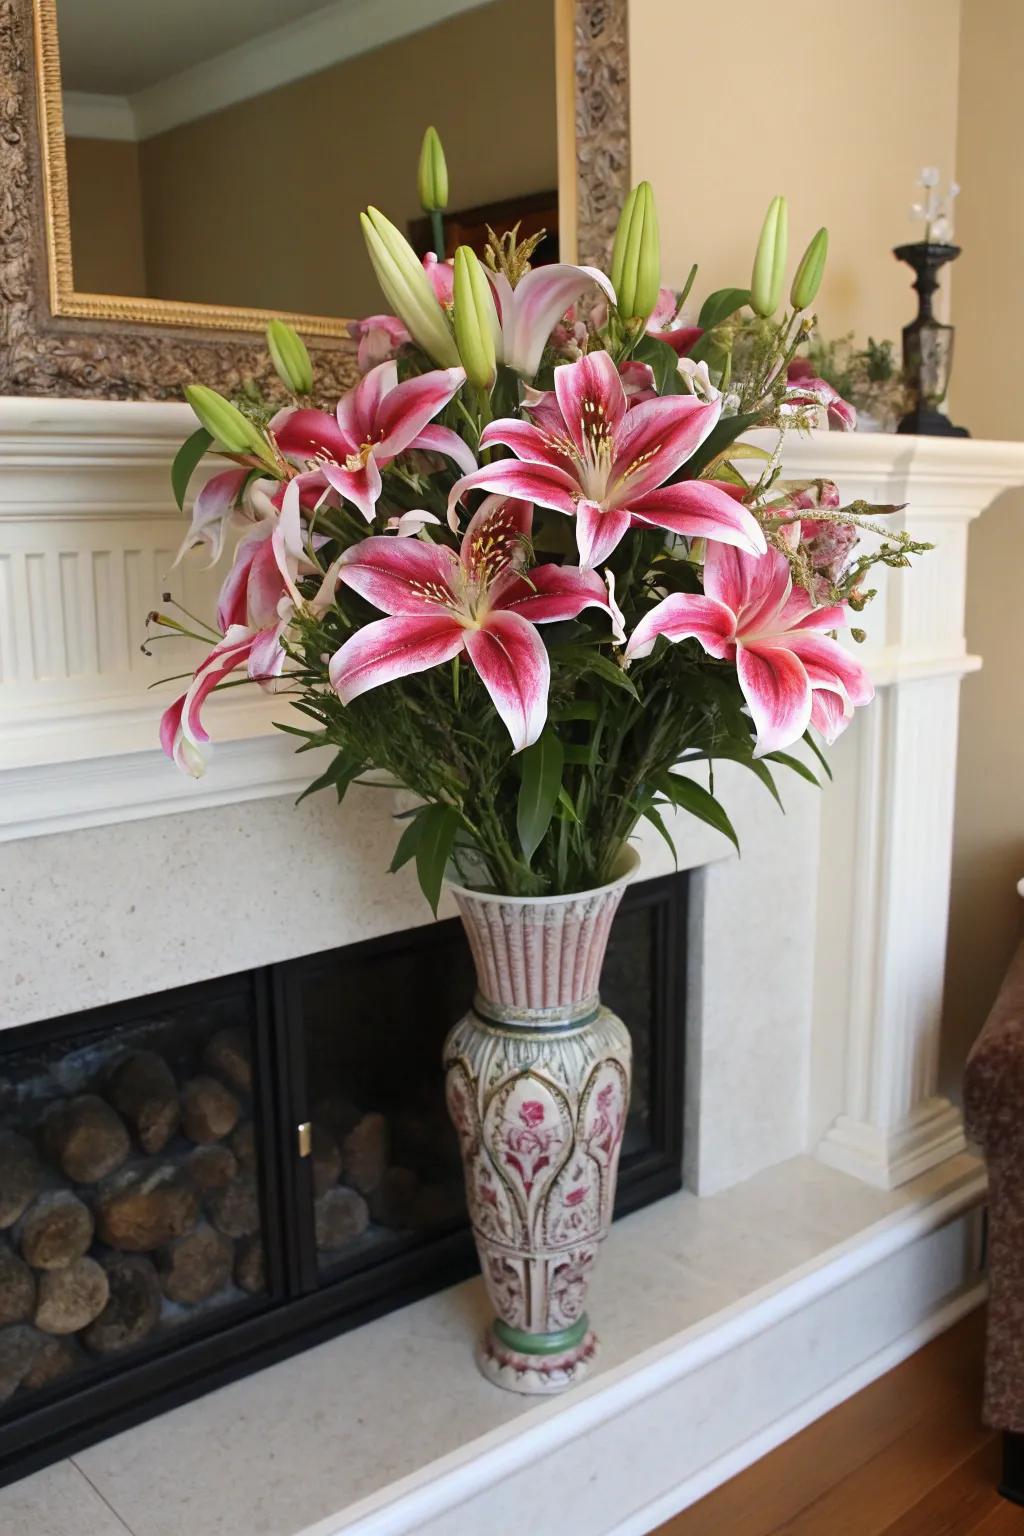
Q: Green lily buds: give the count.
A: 8